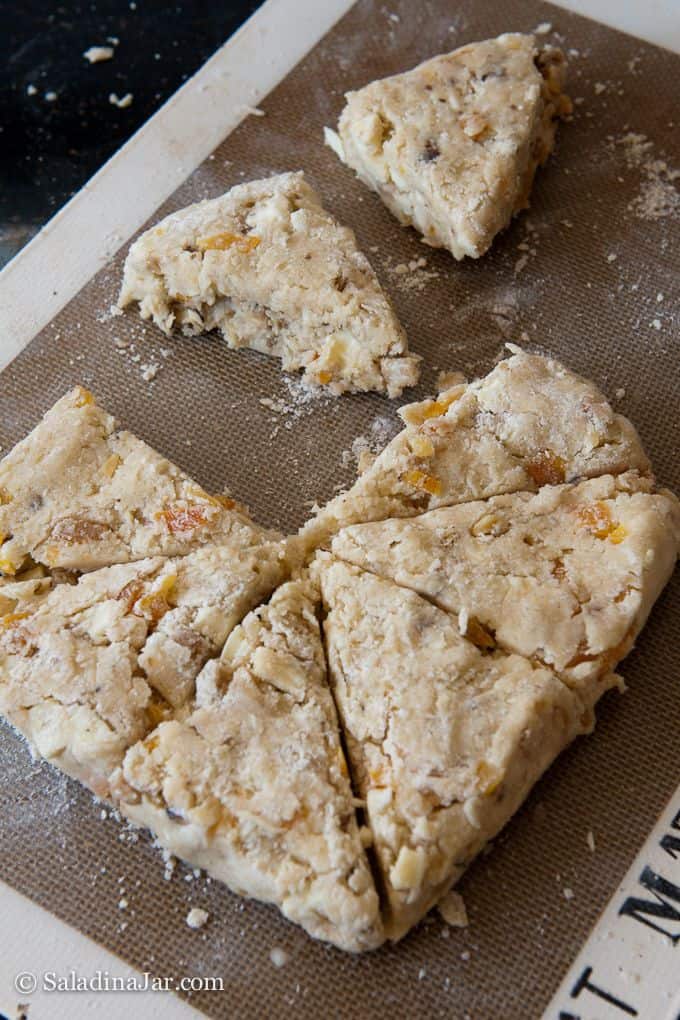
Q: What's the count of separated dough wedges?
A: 2